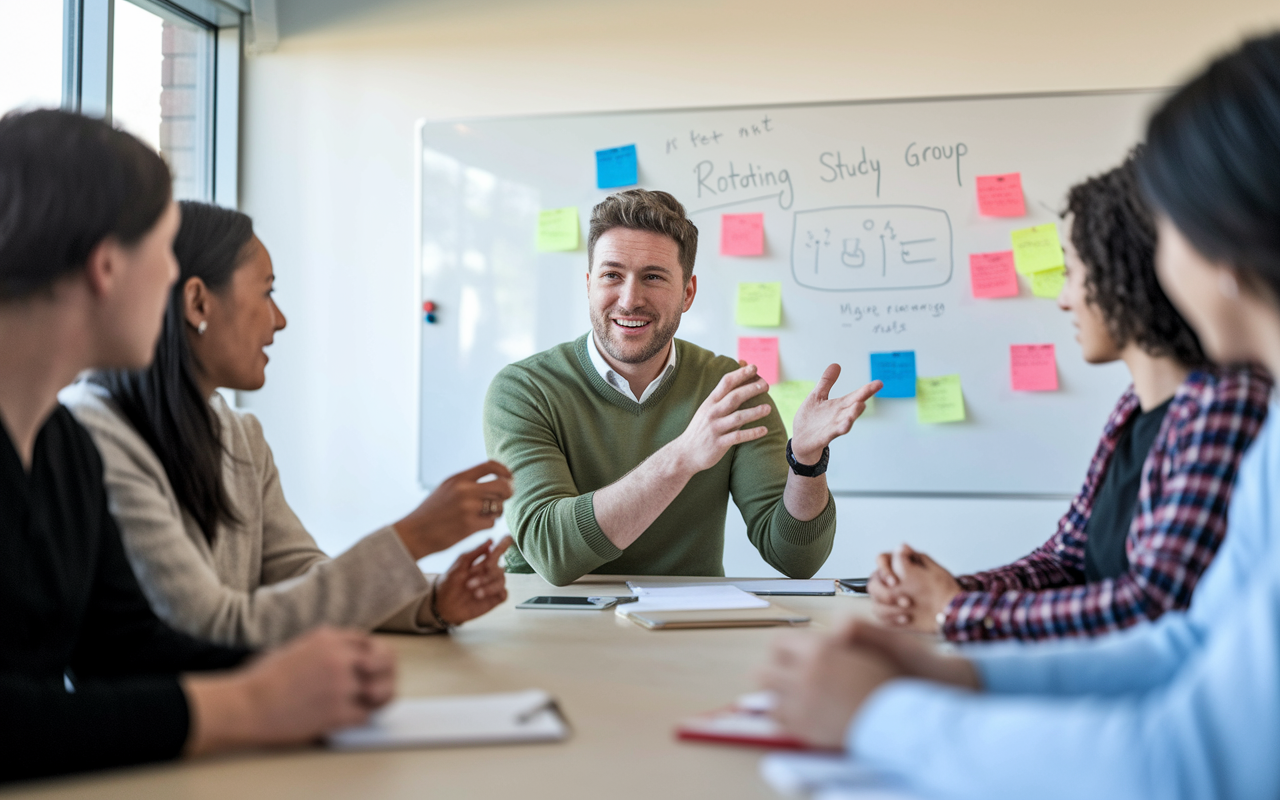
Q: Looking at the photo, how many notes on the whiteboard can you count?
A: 13